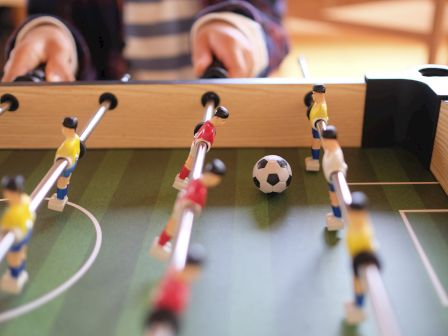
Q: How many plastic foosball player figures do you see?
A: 8